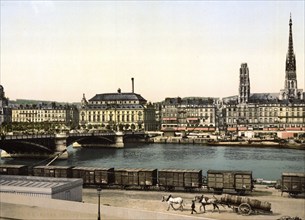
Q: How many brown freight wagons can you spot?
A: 7